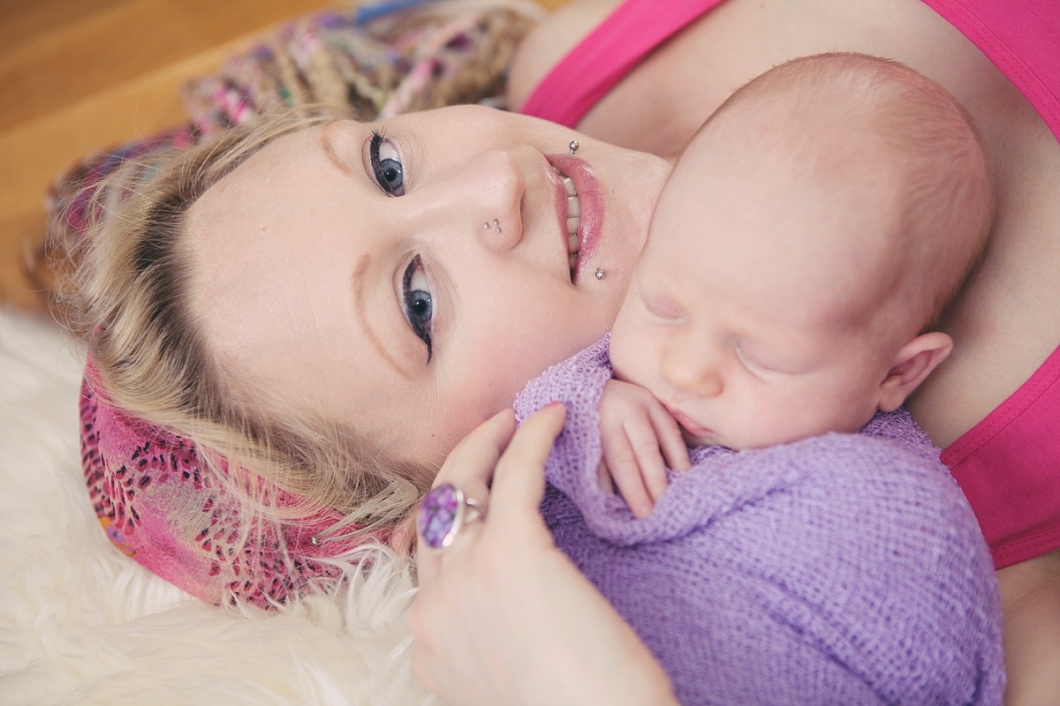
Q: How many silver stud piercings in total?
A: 5